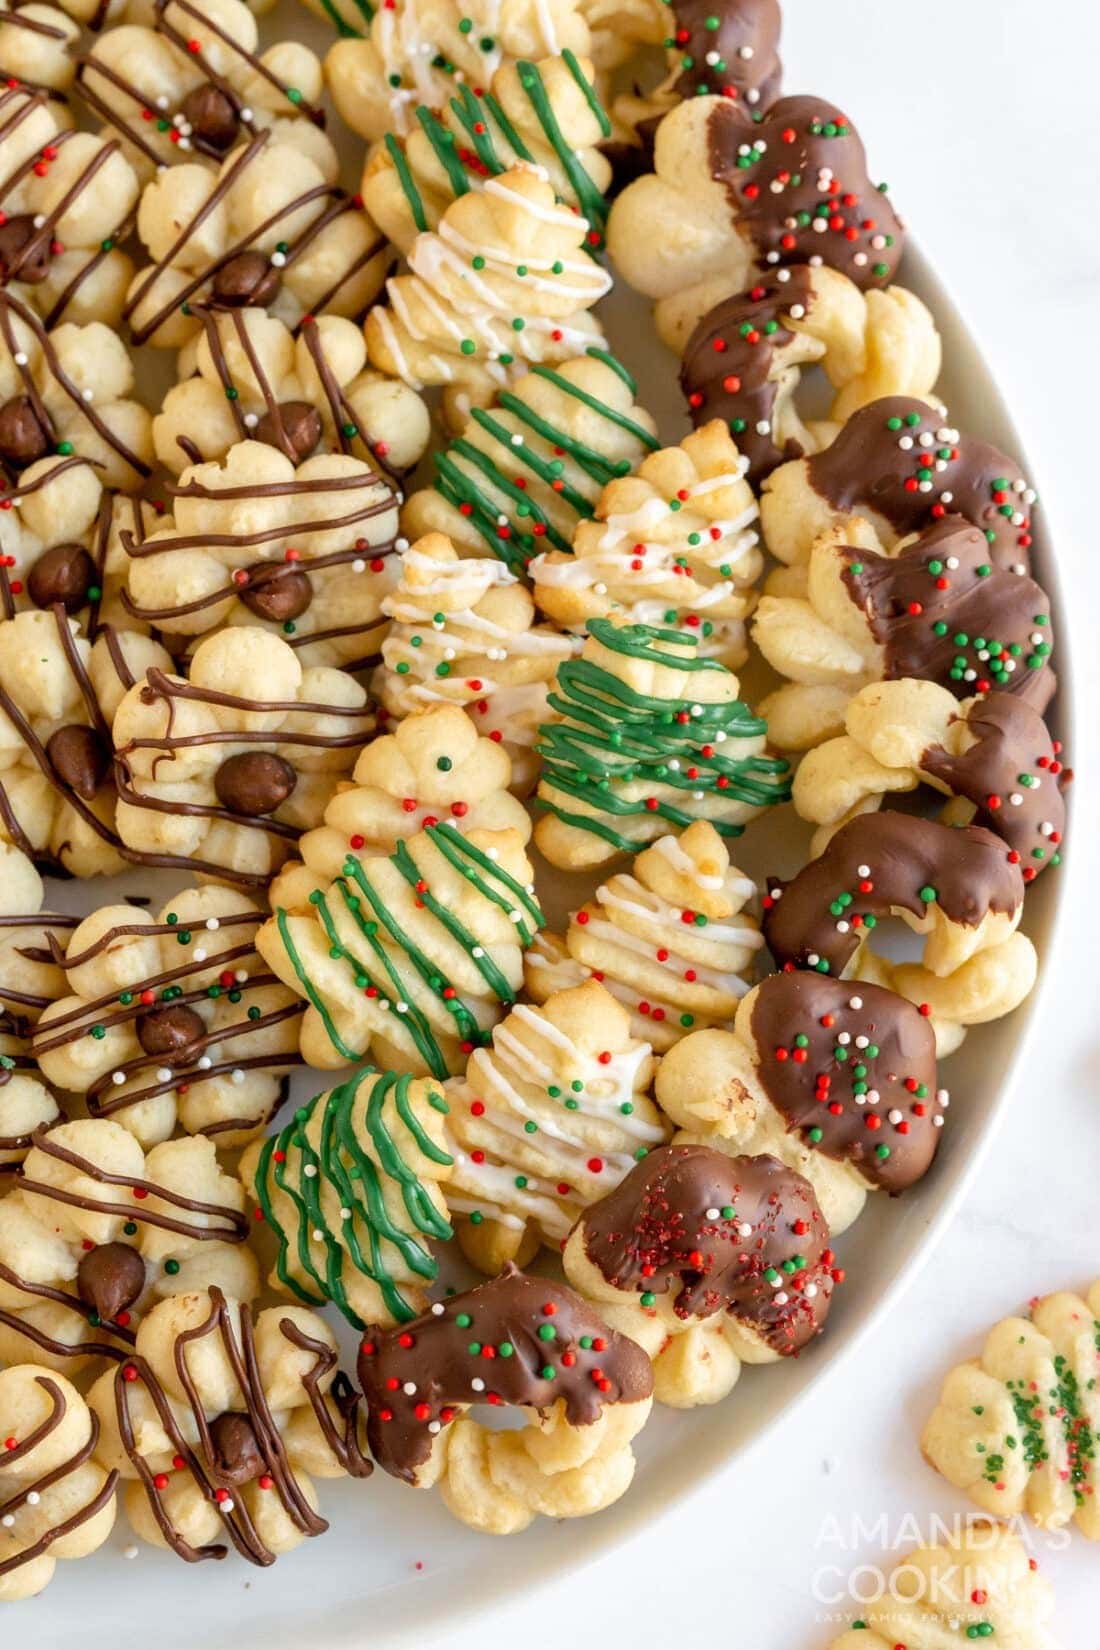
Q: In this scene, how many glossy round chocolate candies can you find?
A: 12